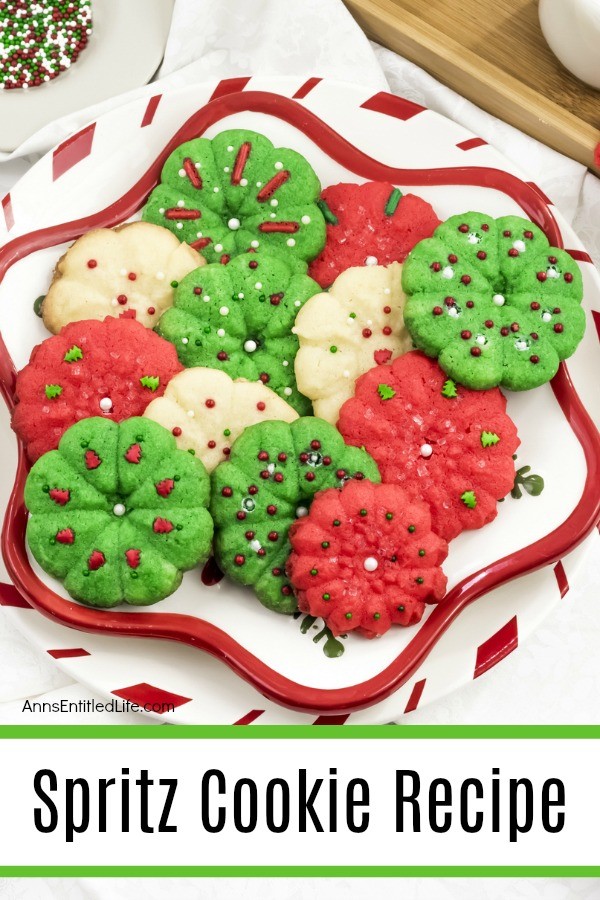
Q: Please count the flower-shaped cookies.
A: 12